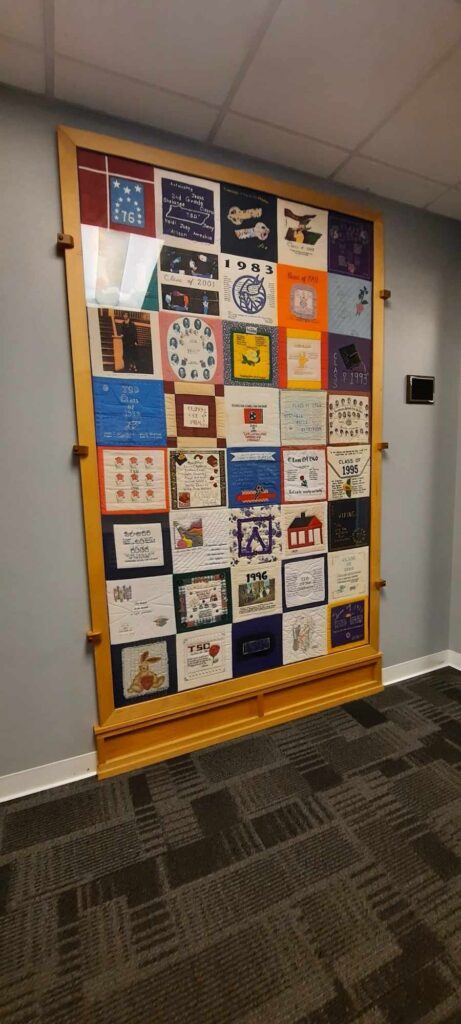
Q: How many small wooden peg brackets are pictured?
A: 6